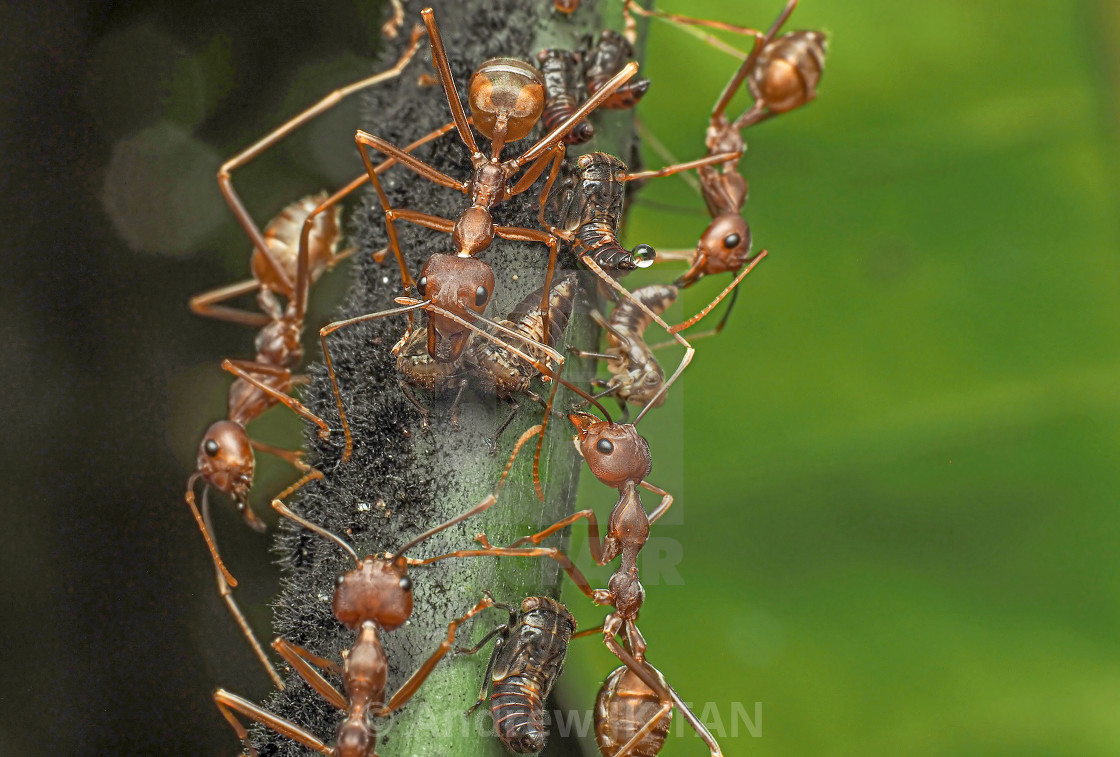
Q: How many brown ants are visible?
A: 5